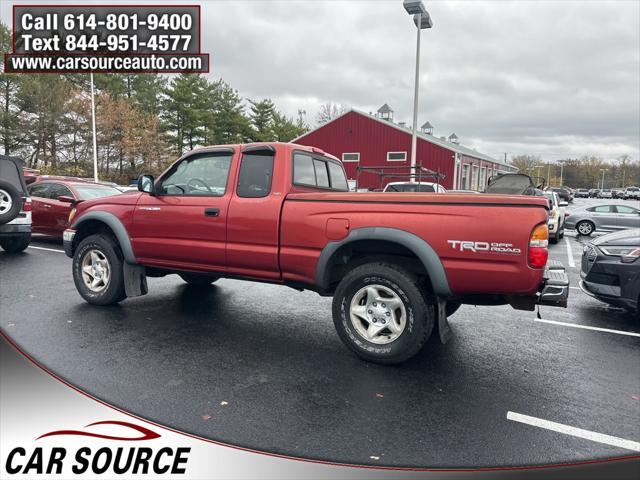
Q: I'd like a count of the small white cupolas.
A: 3